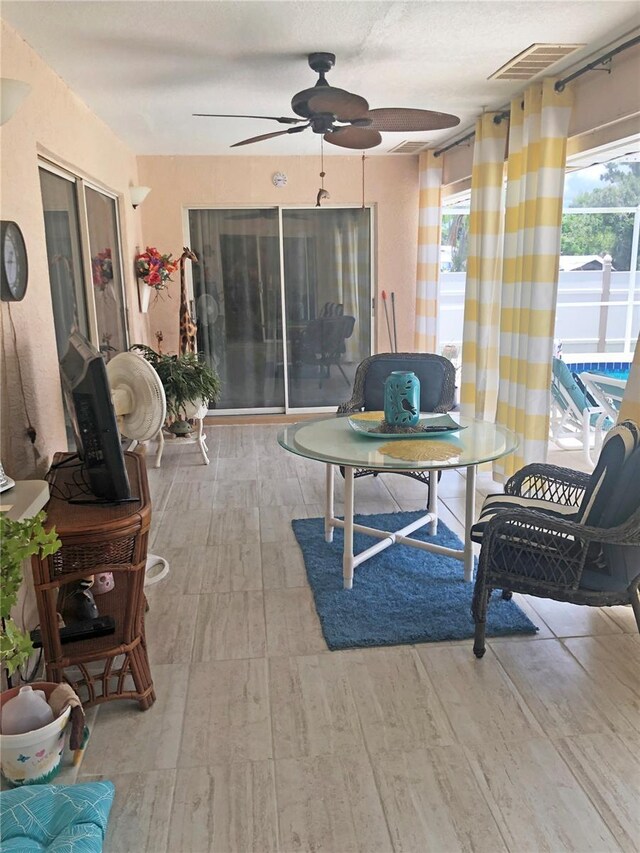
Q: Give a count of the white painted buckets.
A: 1